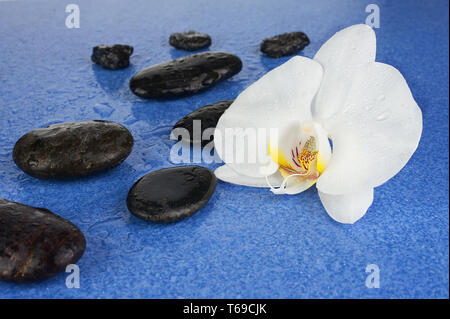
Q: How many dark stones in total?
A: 8